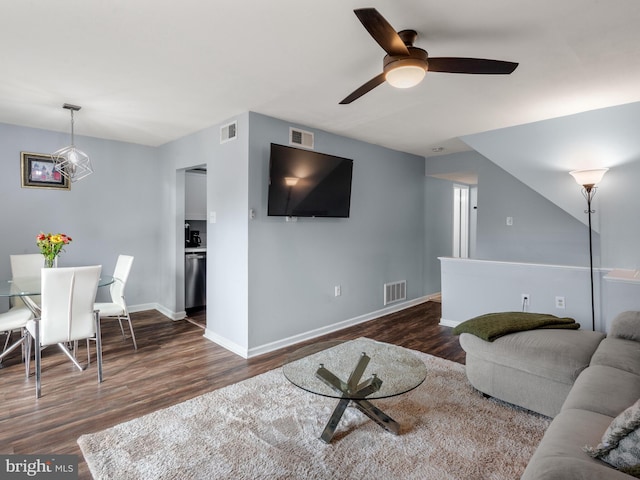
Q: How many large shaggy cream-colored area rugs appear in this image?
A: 1